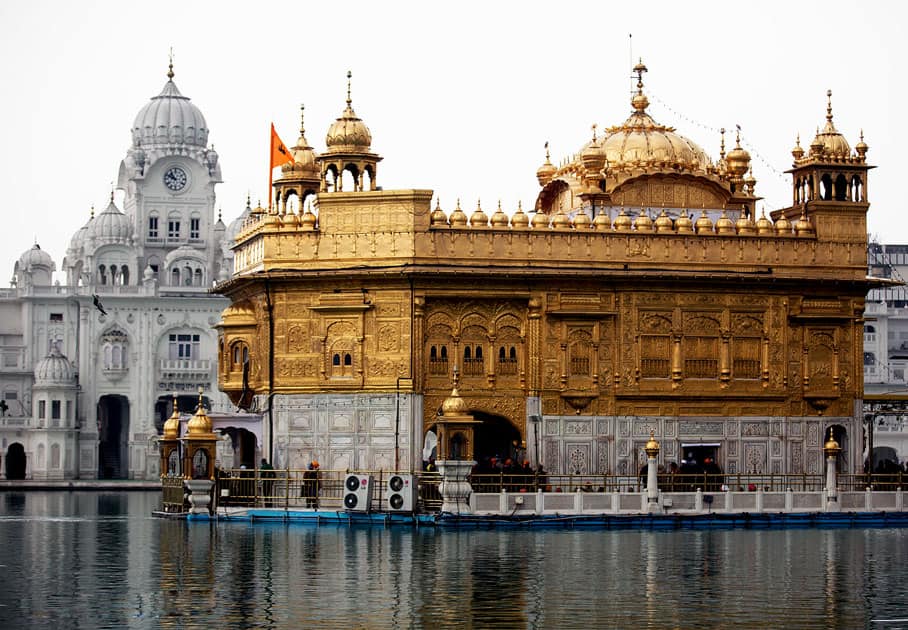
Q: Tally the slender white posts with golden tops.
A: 2